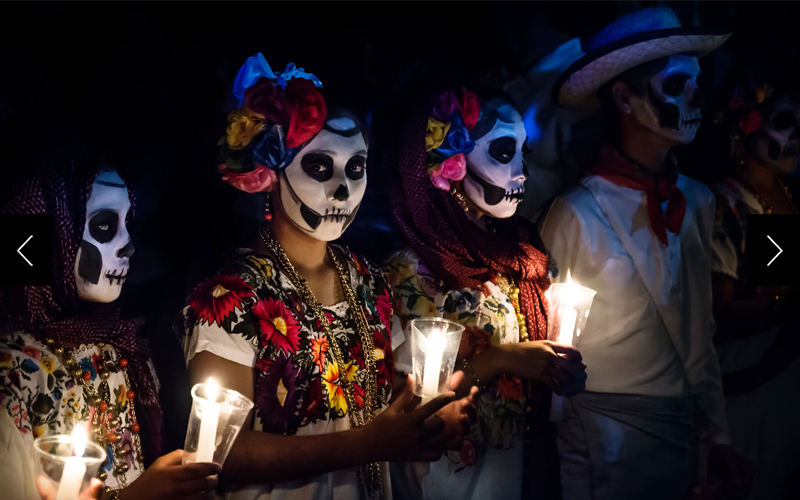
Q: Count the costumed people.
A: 5